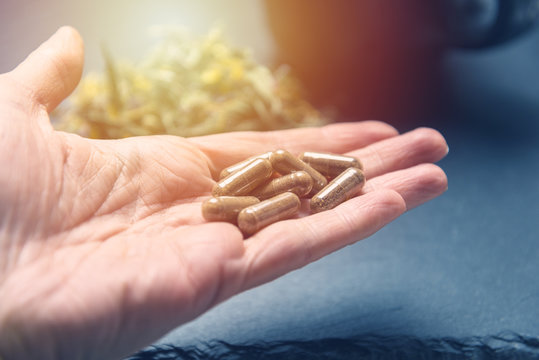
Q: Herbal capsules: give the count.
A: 8